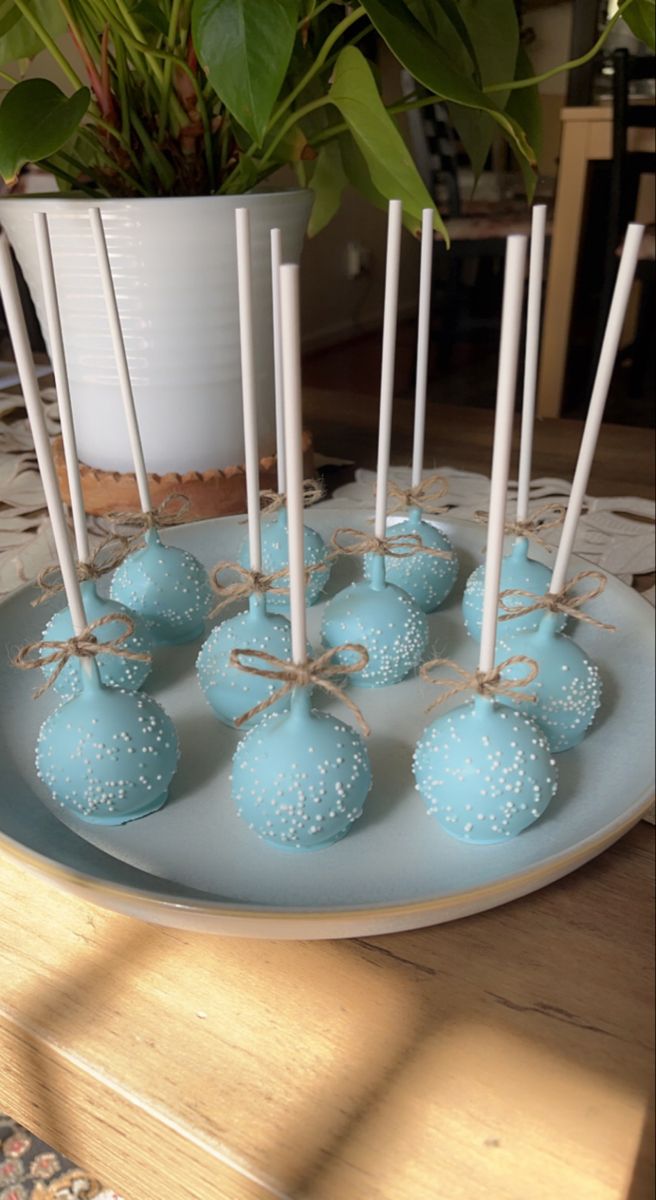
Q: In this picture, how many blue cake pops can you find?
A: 11